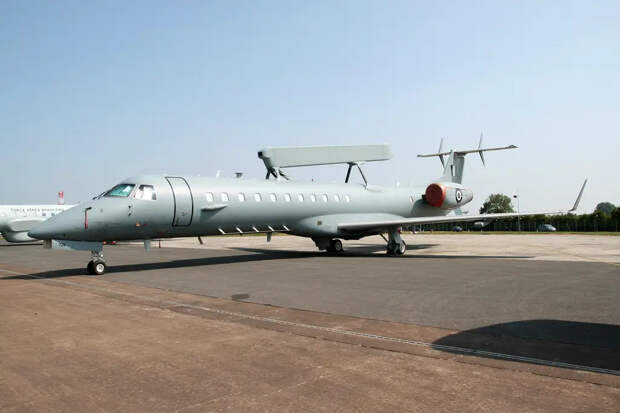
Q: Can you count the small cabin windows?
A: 11